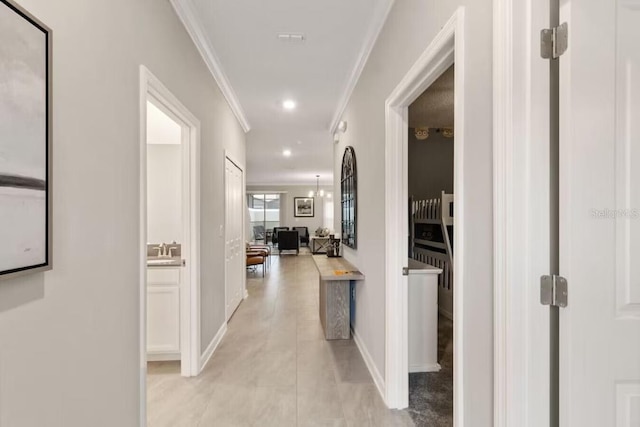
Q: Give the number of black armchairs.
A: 3